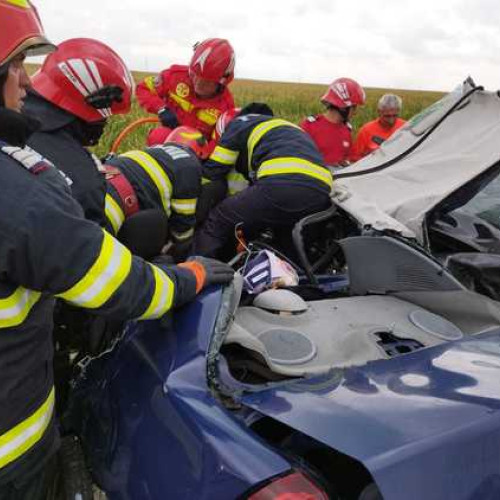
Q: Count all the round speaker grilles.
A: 2